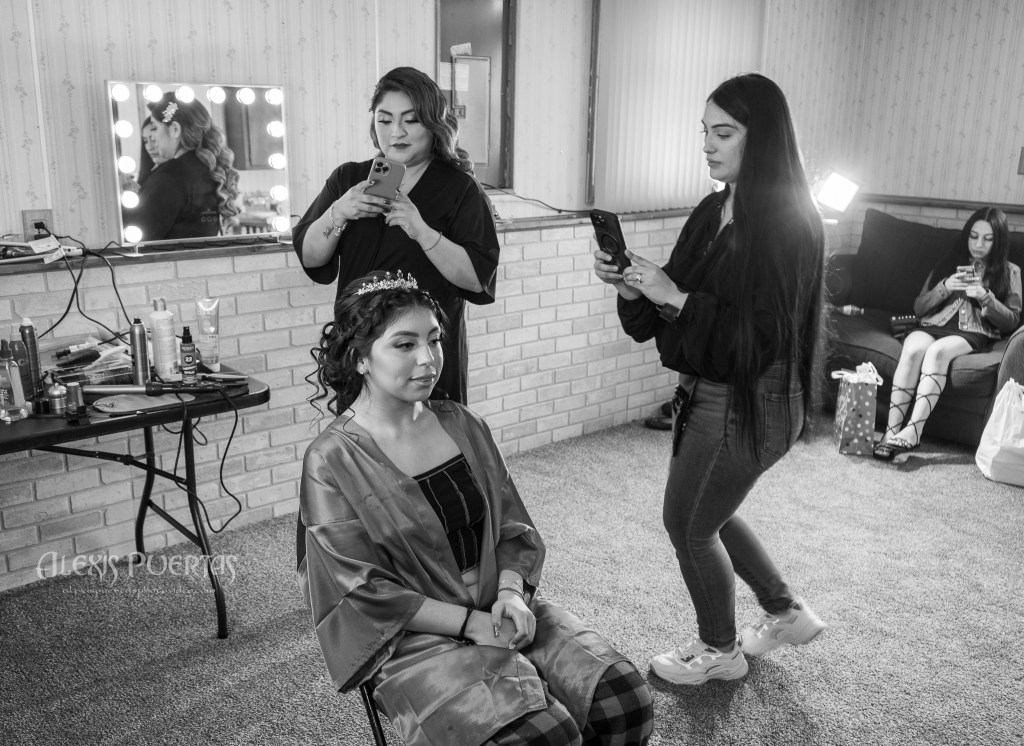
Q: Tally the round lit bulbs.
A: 14